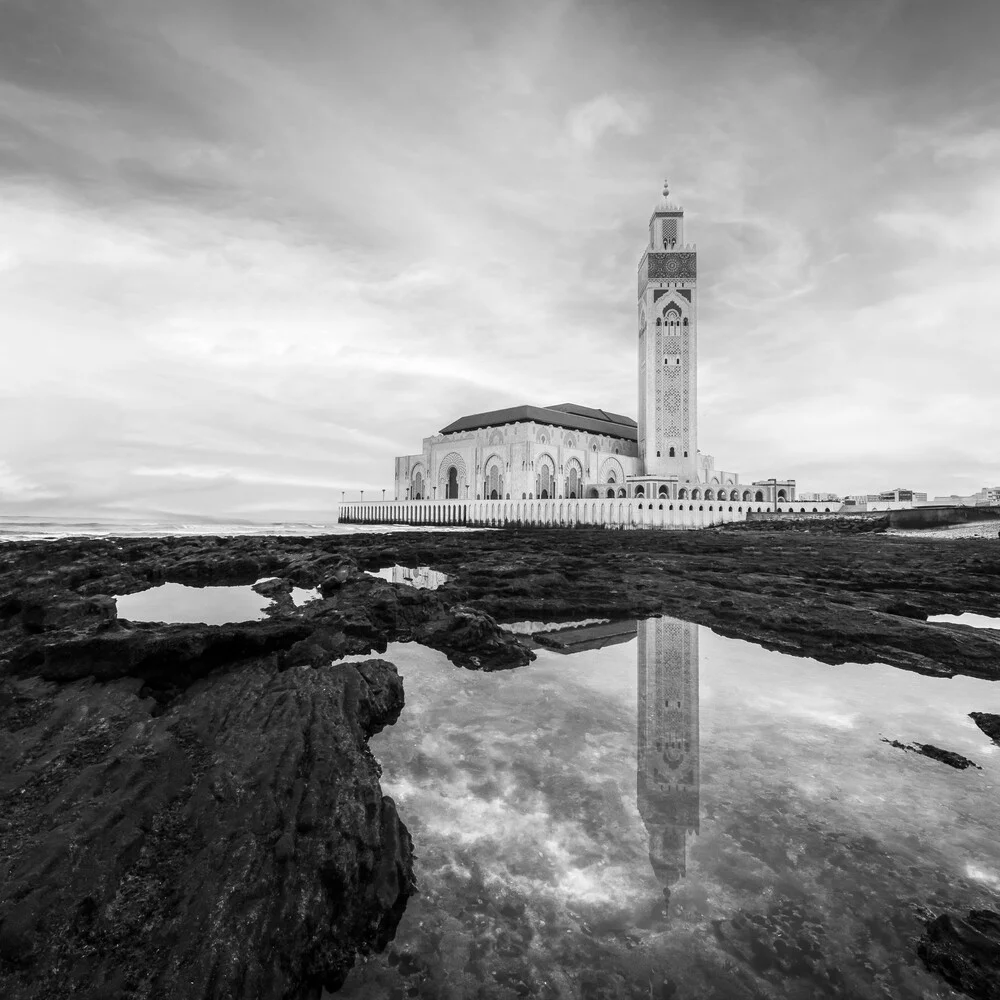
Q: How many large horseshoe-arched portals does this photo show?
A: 6